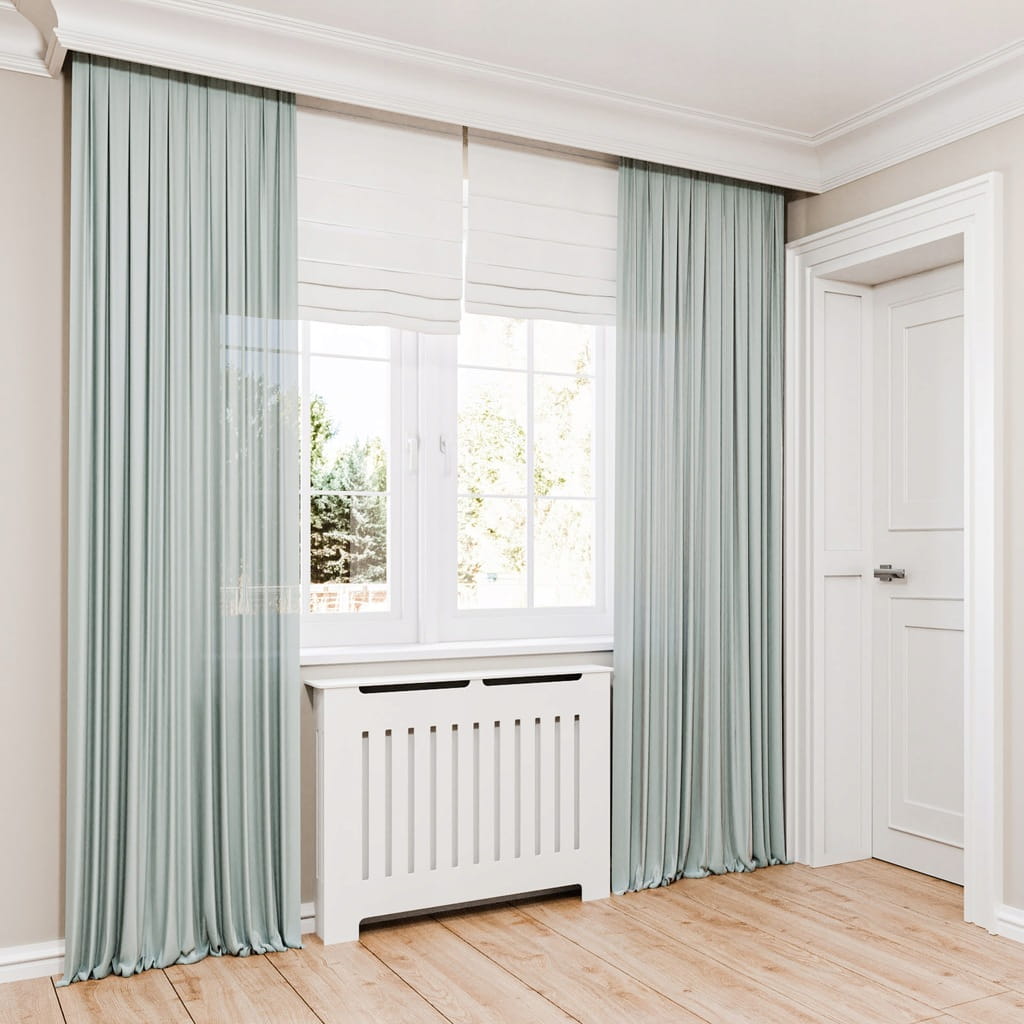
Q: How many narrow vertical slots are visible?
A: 11